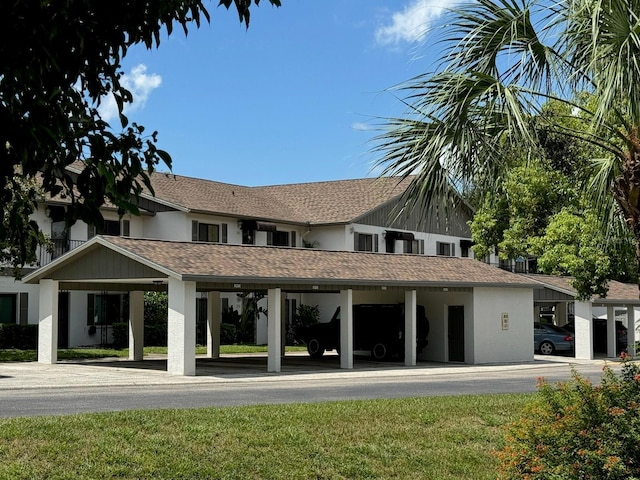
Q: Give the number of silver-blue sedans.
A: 1